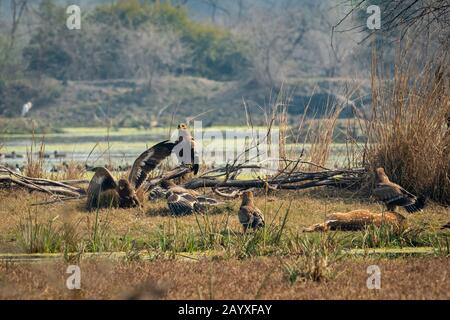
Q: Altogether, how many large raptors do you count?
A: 5